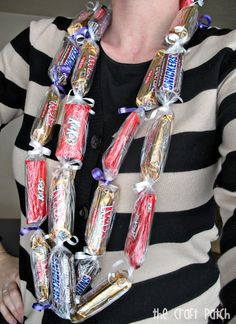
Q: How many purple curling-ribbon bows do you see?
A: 7